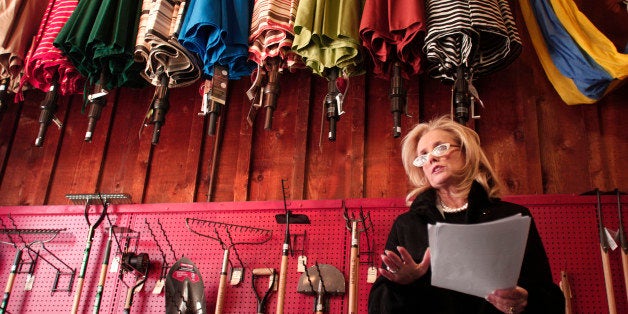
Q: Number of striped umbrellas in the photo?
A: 4